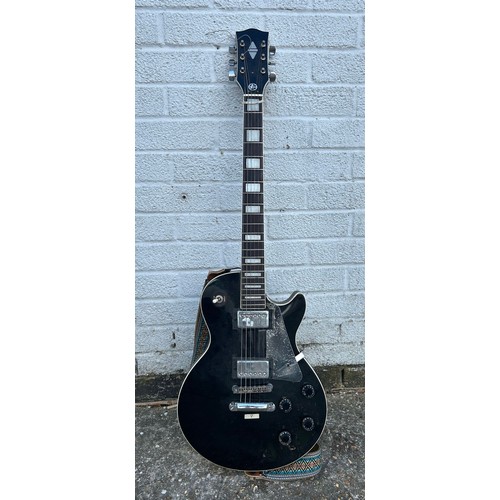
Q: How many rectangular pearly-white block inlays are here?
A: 10